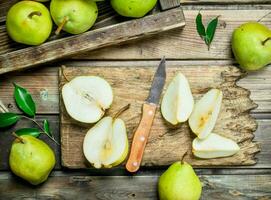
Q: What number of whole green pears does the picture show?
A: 6